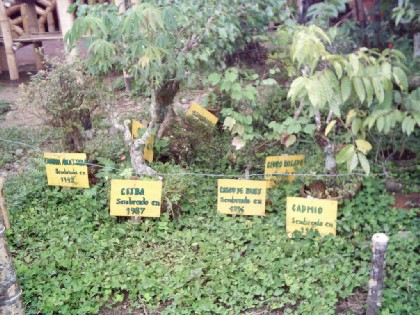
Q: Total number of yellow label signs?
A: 7